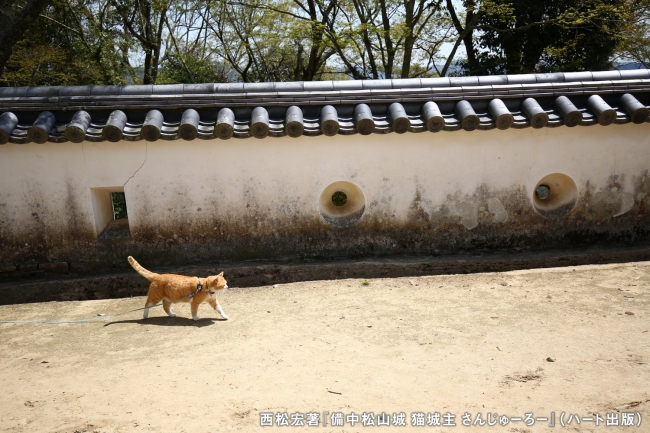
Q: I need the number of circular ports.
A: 2